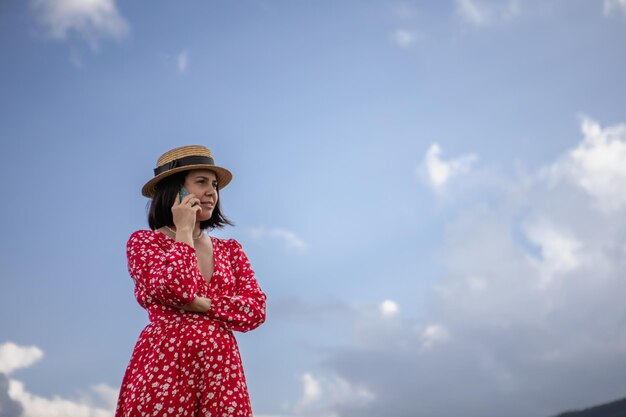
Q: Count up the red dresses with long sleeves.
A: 1